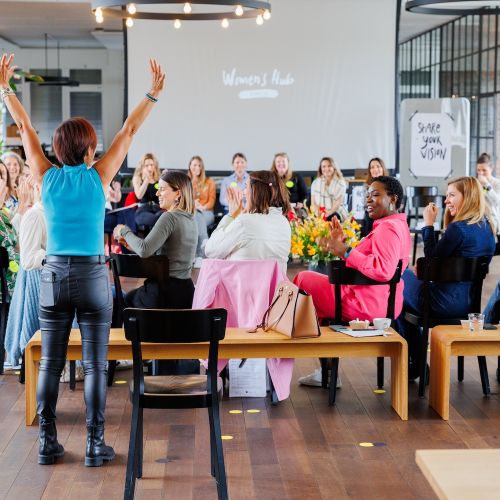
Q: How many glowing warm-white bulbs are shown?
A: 10